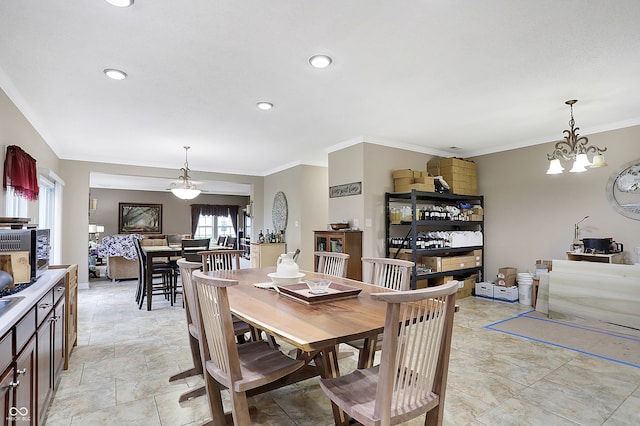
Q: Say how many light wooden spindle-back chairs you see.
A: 6